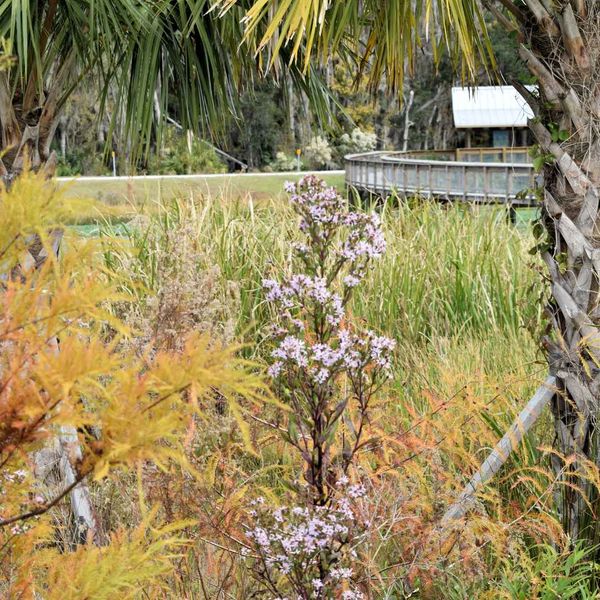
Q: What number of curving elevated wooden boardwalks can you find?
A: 1